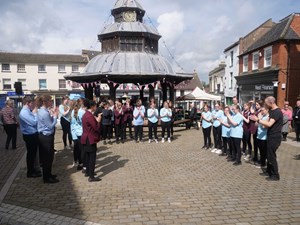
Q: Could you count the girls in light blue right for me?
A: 5